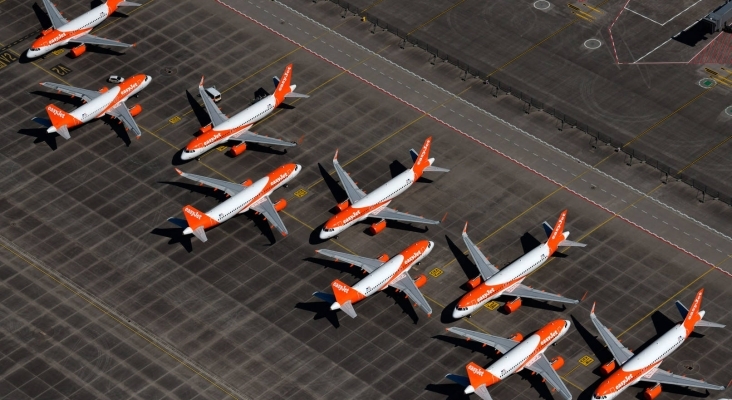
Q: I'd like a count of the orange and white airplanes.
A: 9